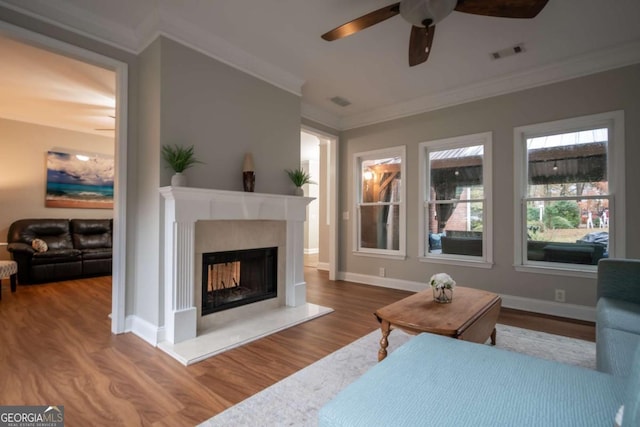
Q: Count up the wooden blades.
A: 3